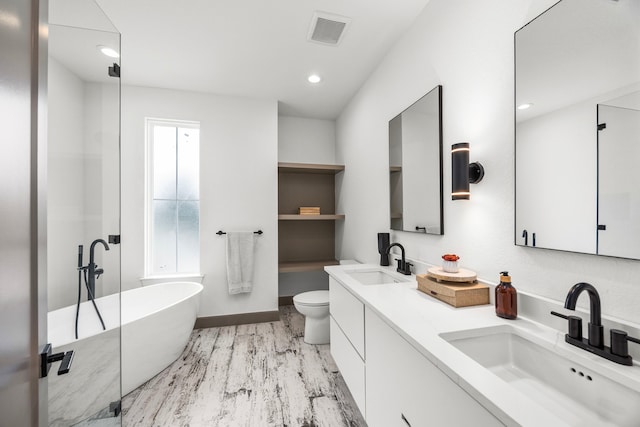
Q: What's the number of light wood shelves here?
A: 3